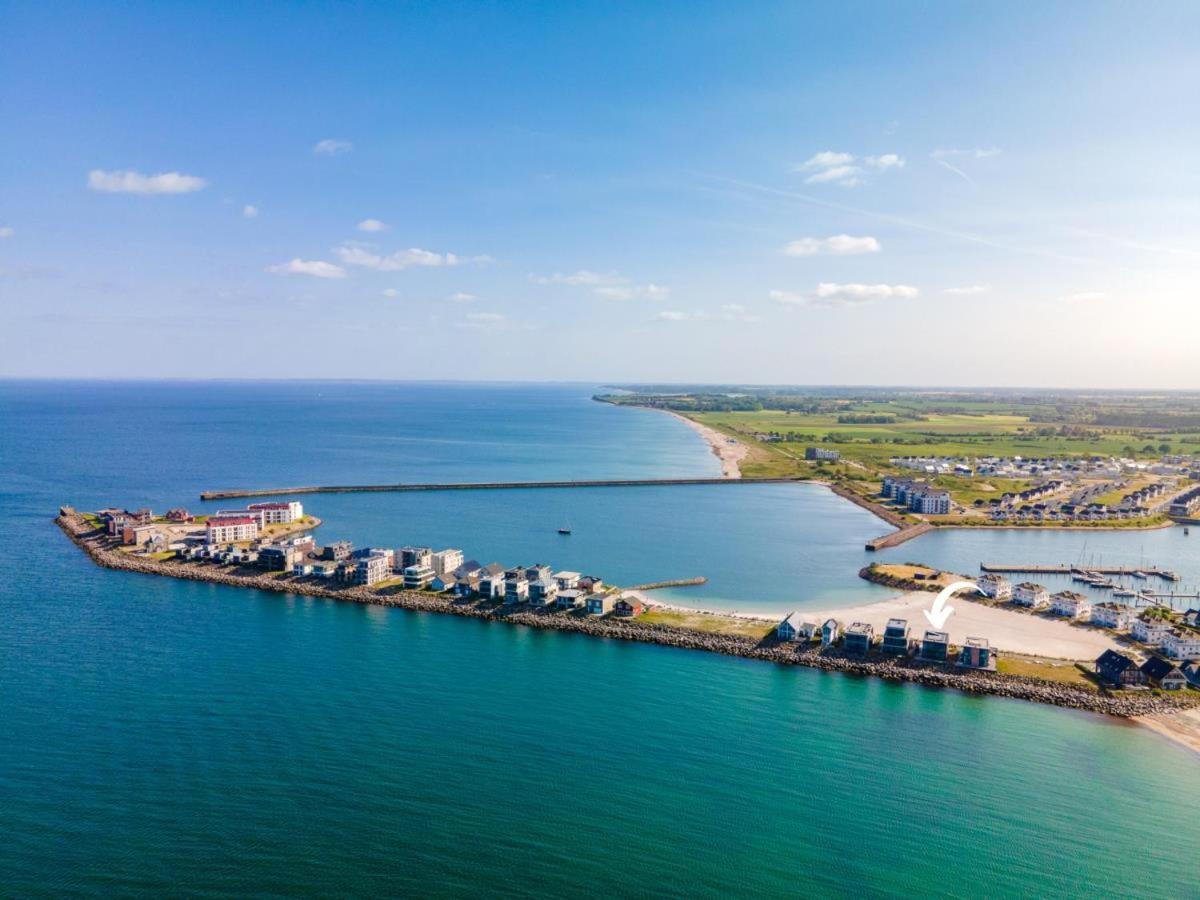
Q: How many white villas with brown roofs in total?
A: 6